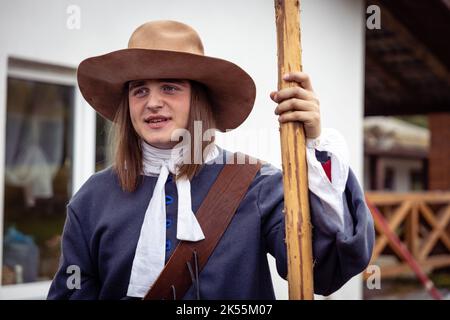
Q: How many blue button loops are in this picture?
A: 3